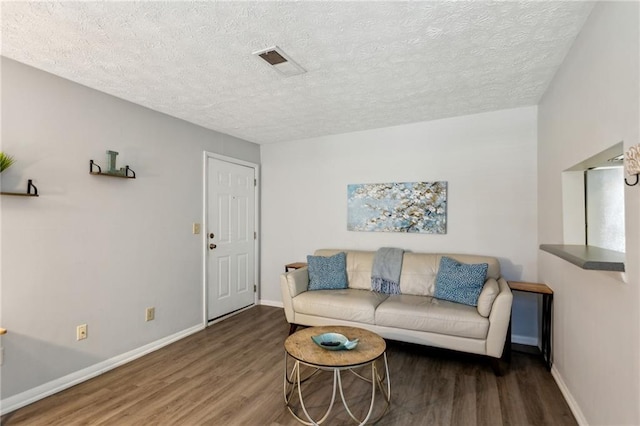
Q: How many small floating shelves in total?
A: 2